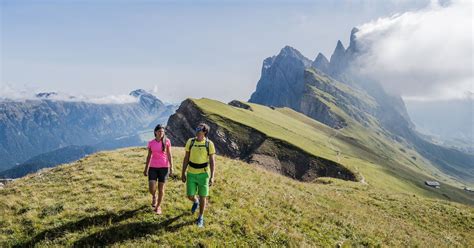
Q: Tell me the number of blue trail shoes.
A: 2